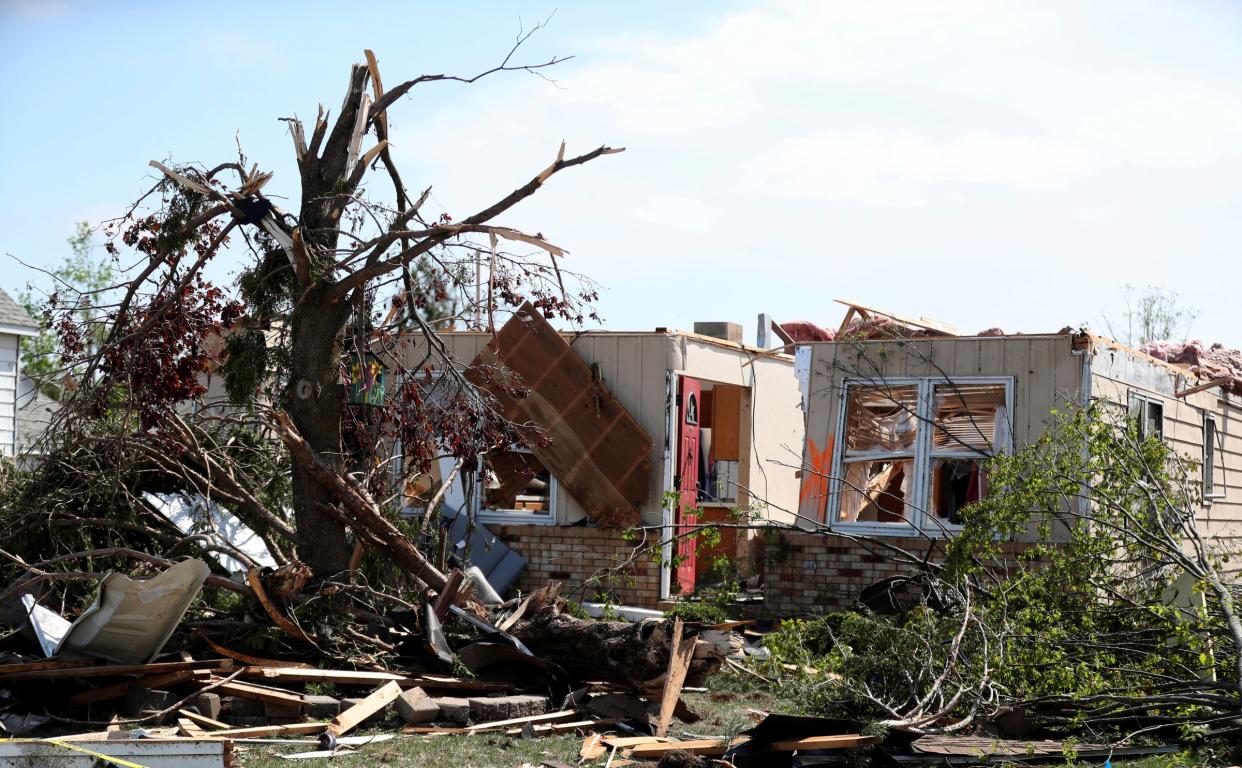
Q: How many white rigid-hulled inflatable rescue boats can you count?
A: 0